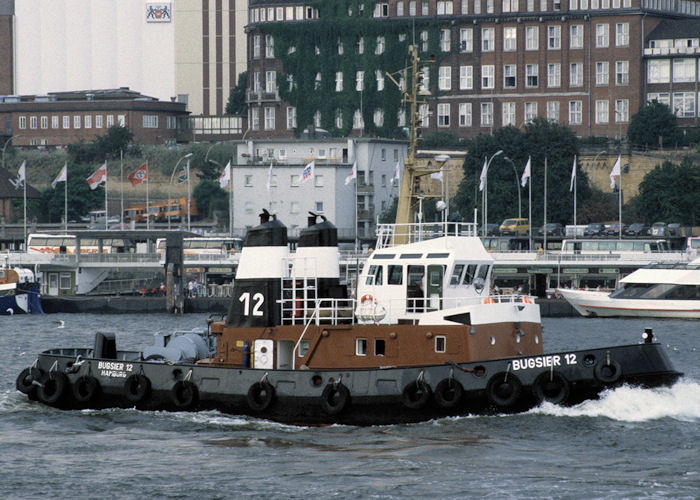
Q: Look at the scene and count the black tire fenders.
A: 12